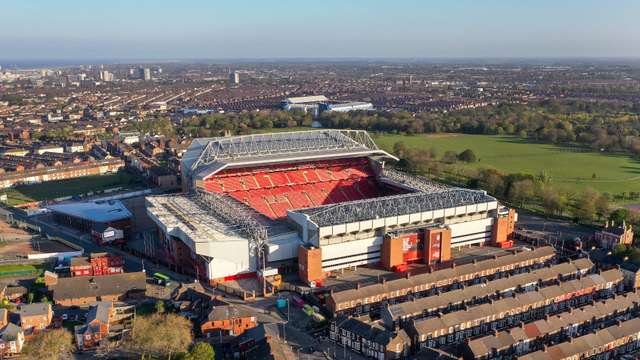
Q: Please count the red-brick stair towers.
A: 4